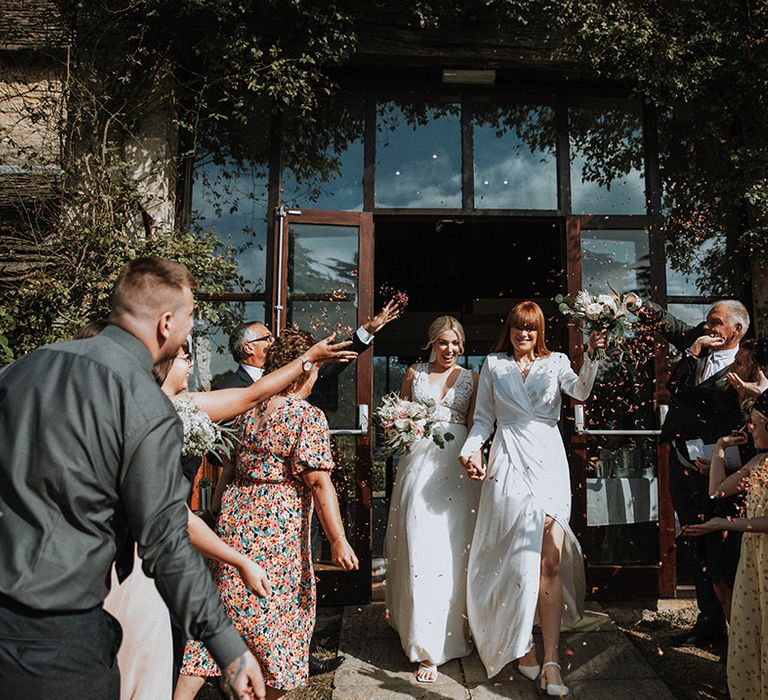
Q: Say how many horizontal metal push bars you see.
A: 2